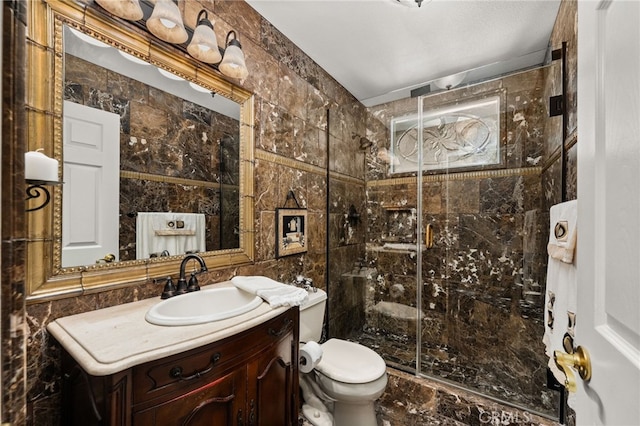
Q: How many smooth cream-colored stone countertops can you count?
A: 1